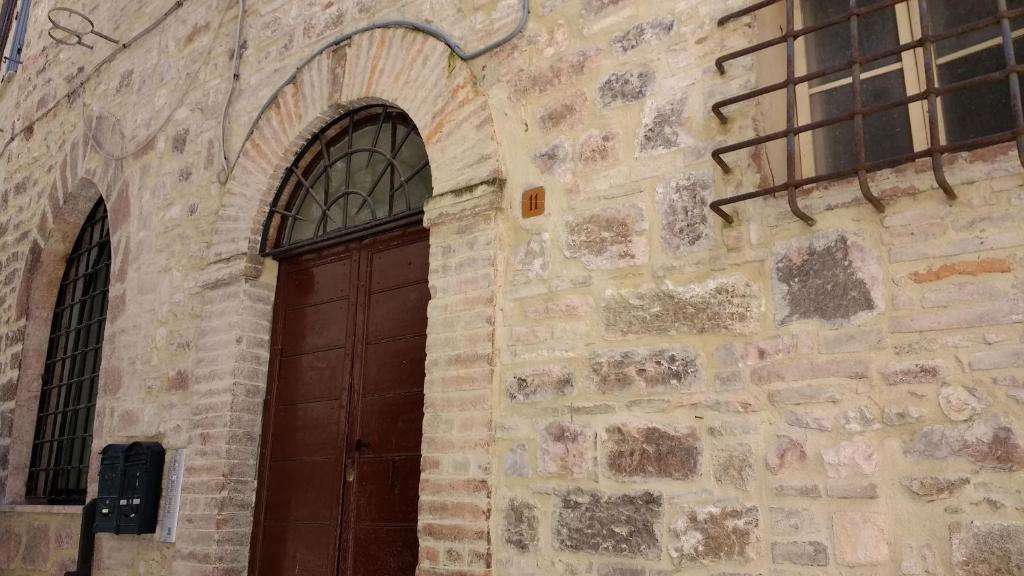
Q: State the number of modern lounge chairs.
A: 0